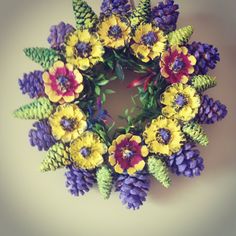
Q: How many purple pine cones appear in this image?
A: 10